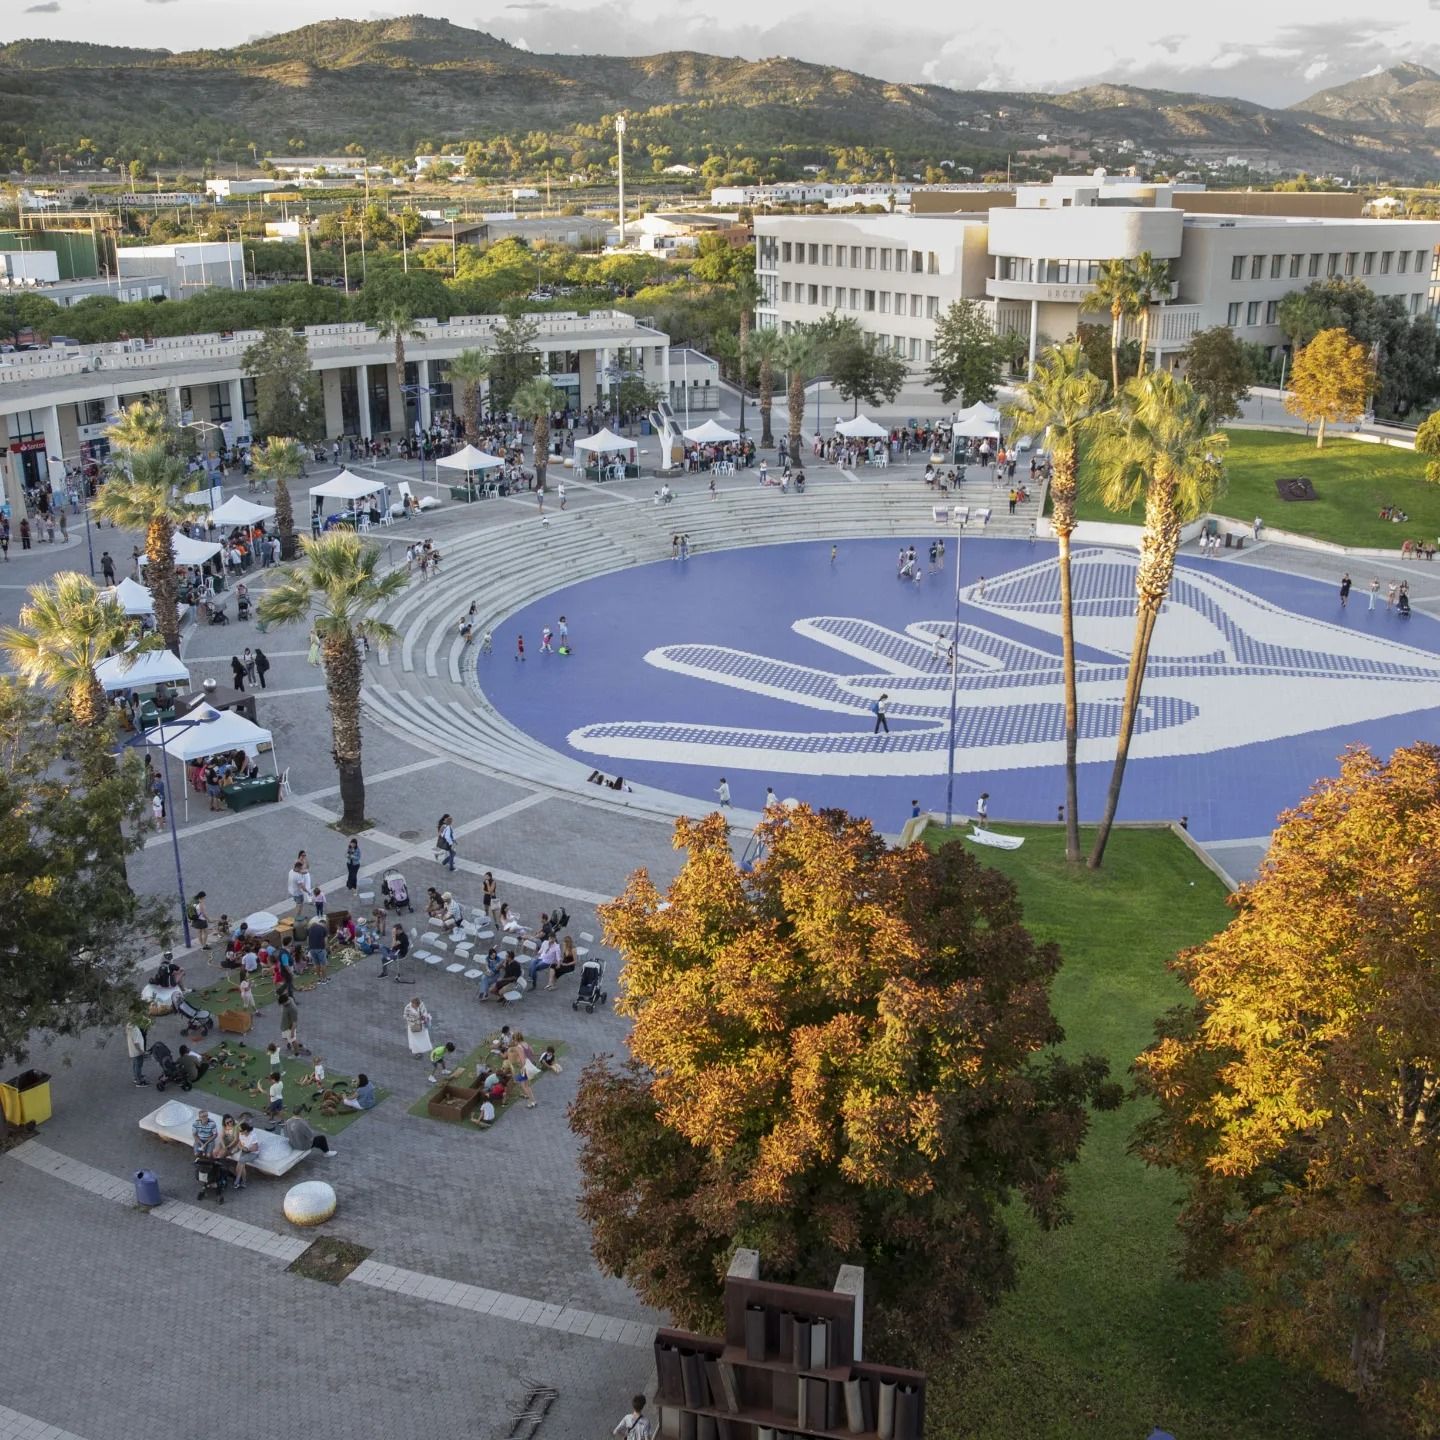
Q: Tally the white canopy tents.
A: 12